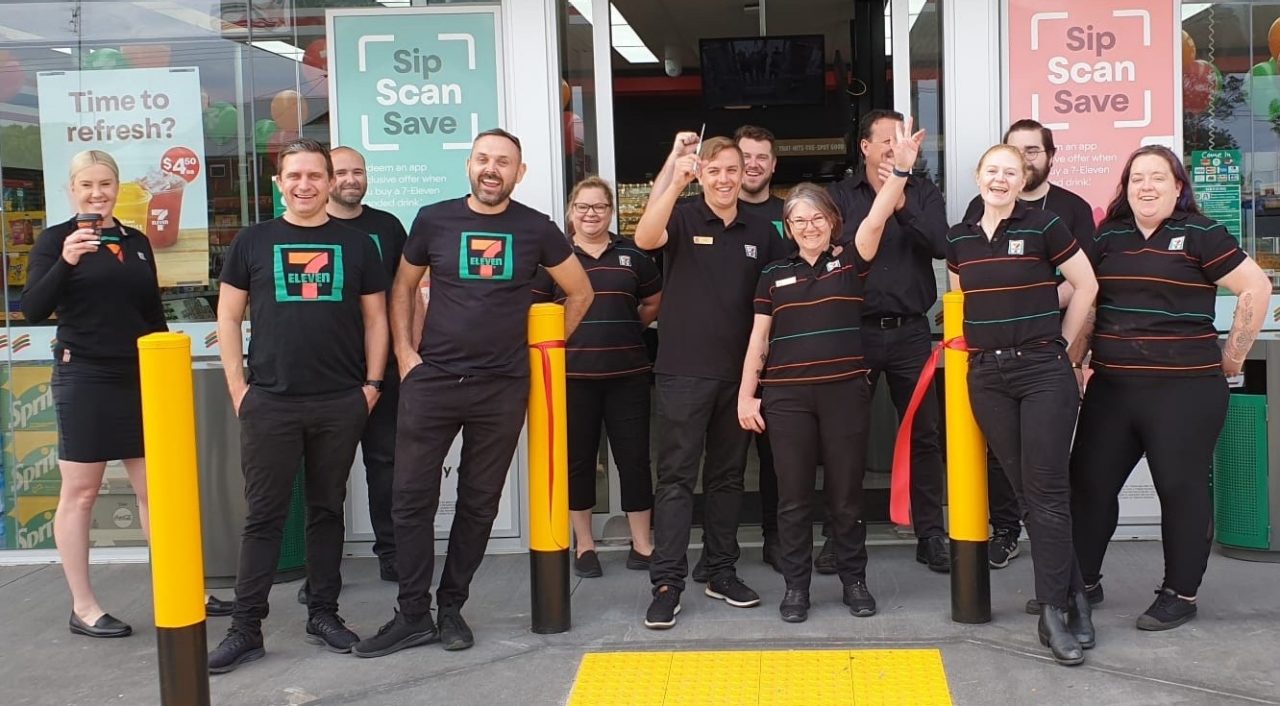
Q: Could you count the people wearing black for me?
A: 12